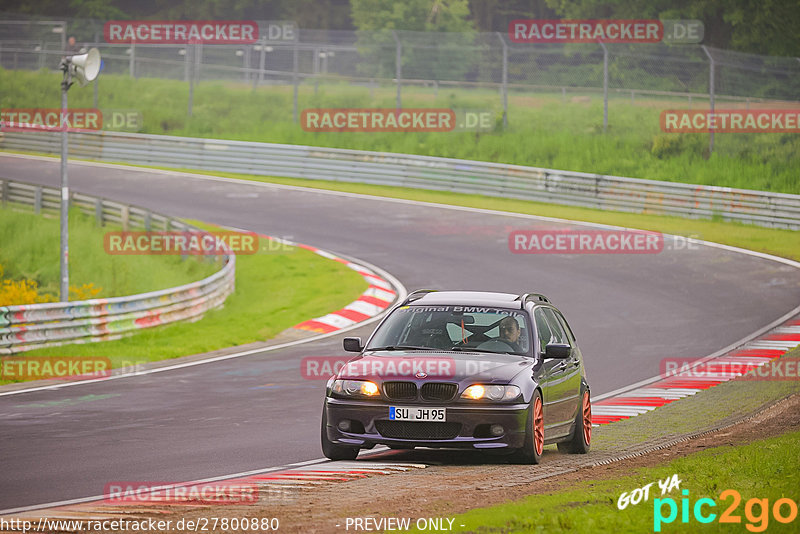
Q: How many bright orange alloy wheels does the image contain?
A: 2